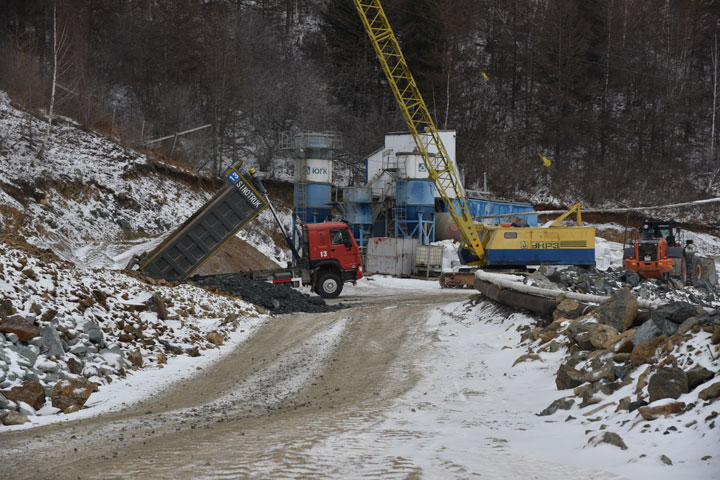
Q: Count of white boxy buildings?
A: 1